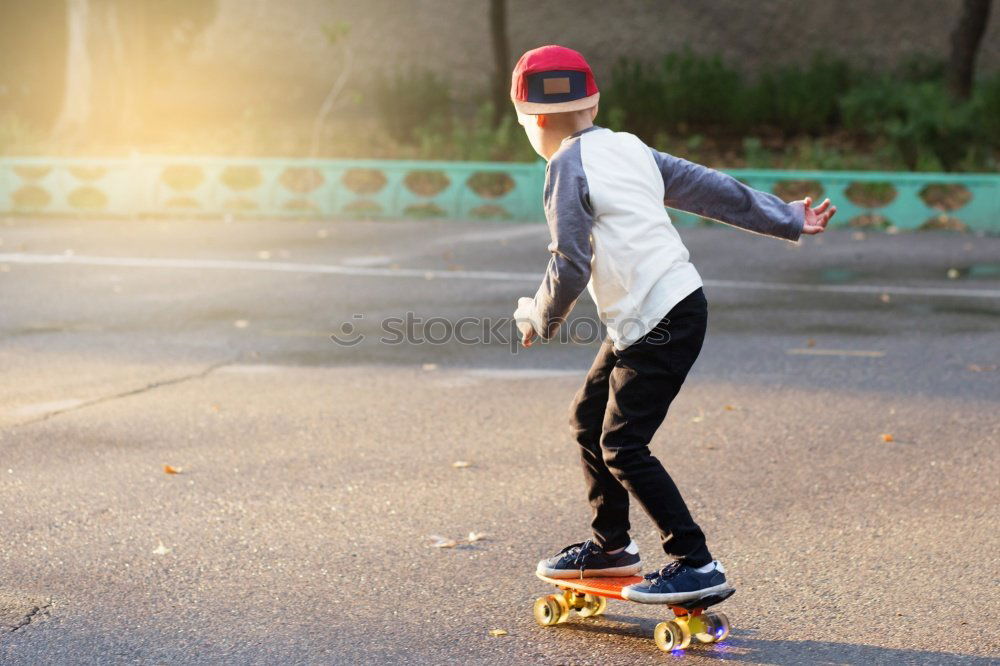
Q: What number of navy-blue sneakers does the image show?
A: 2